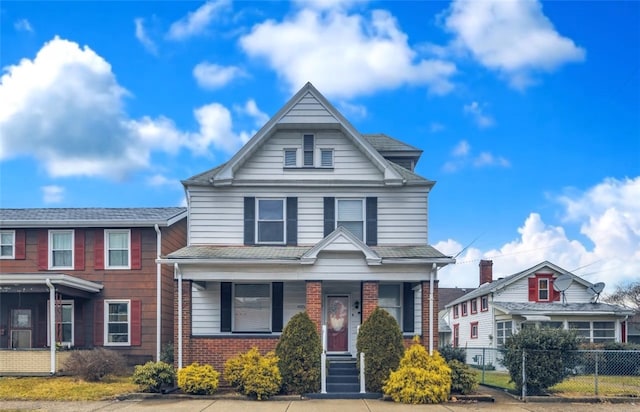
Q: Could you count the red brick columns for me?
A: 4